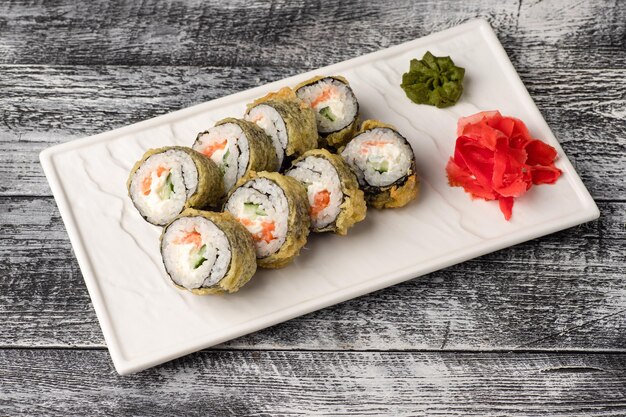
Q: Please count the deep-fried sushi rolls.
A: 8